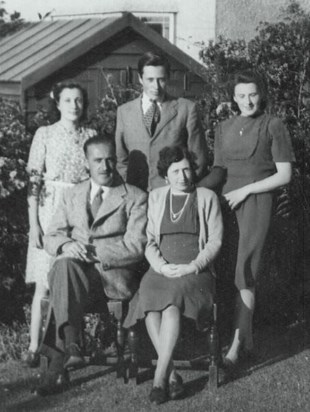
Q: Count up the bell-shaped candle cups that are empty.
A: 0